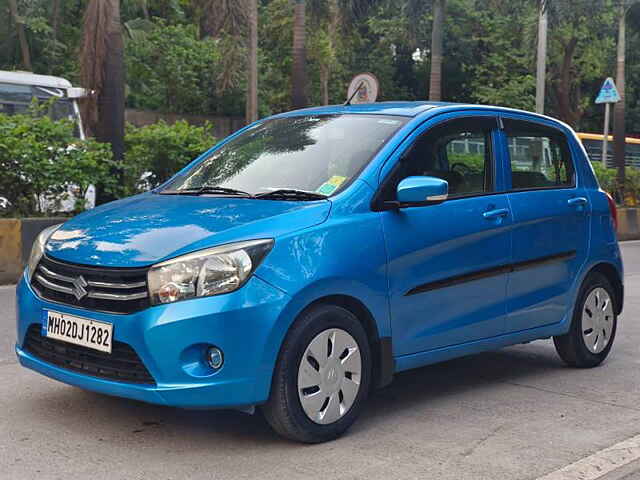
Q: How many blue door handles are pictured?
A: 2